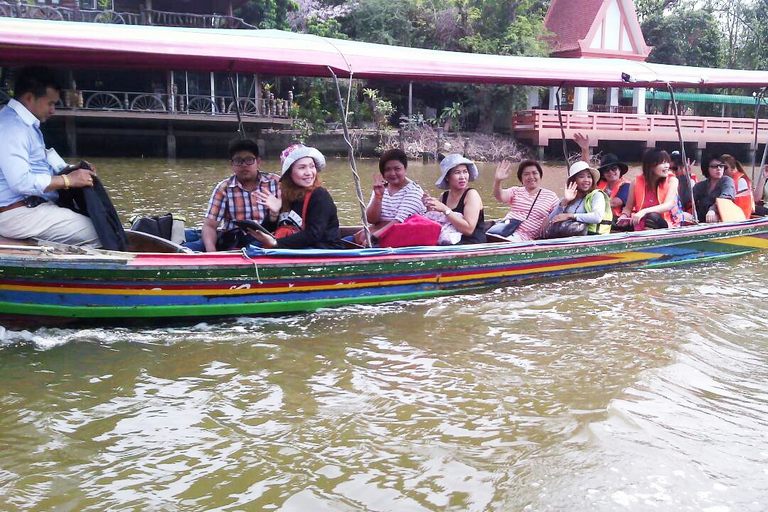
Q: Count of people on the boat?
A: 13